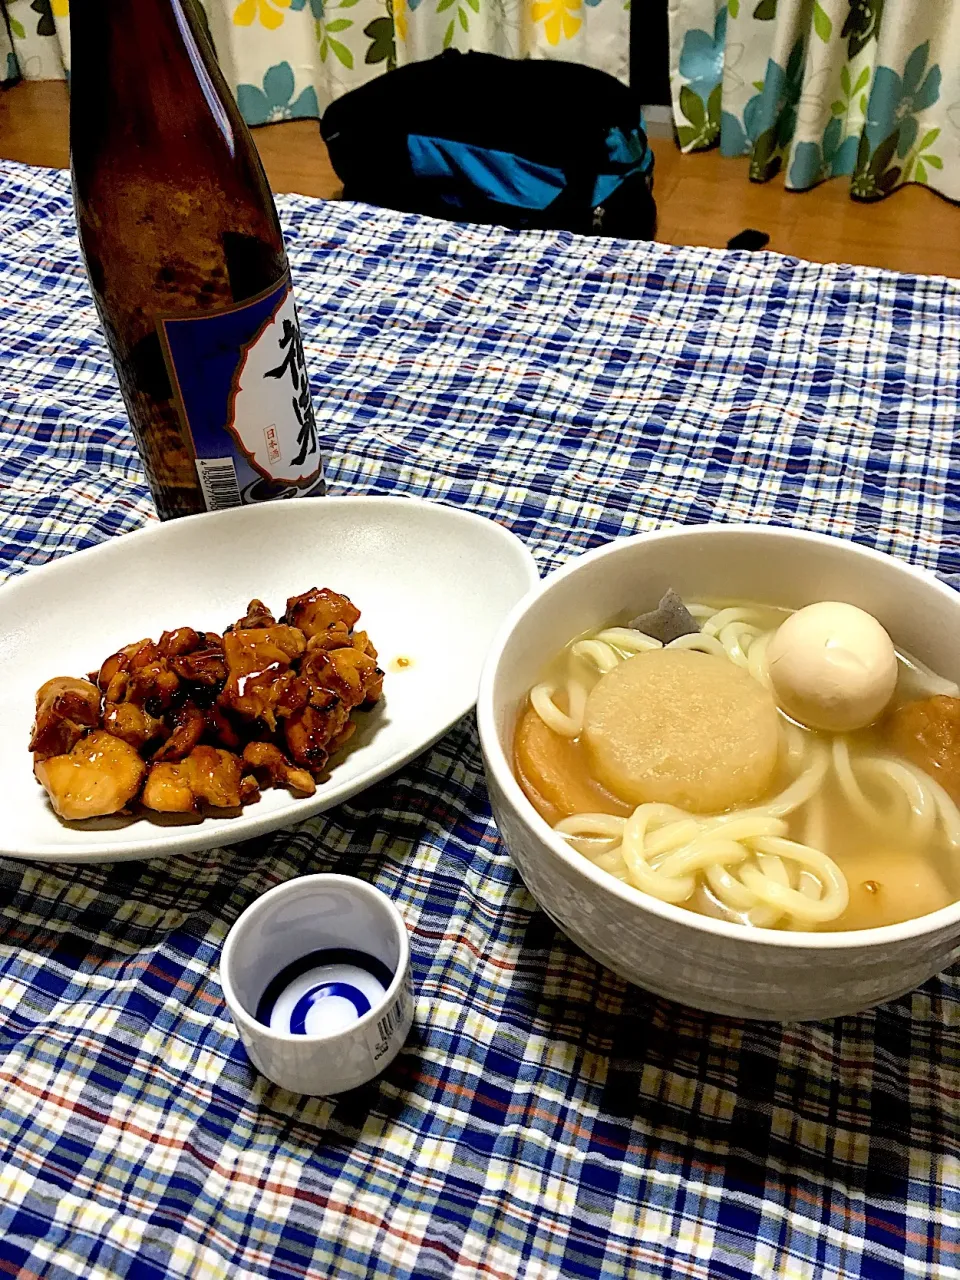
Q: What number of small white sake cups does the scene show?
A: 1